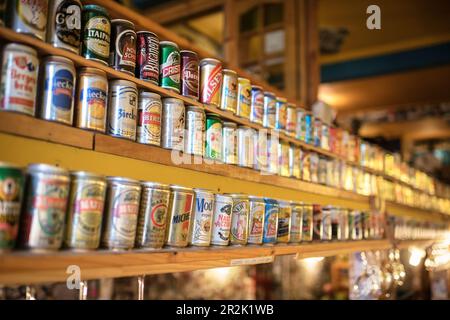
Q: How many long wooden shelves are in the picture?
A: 3